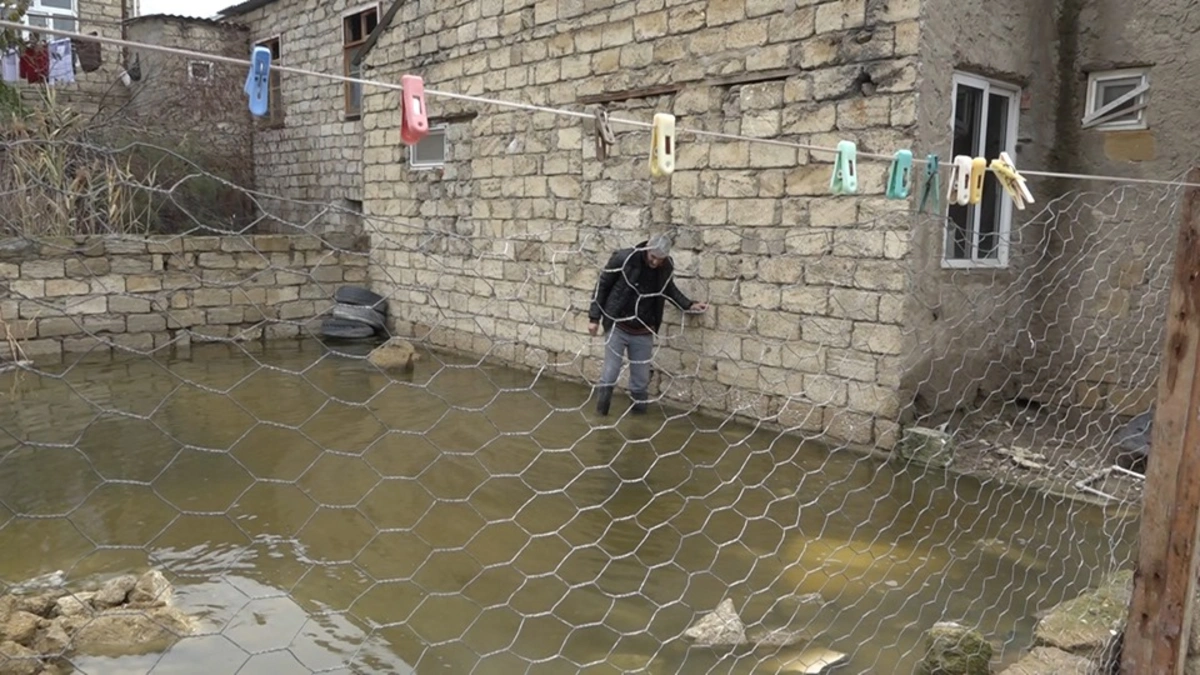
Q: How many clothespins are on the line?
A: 11